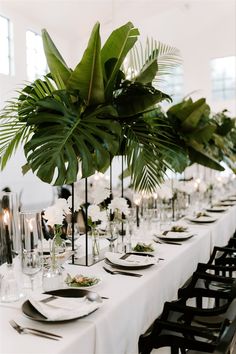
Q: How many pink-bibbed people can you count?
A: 0